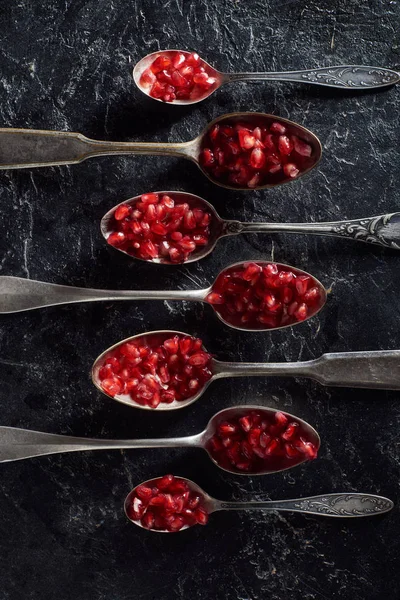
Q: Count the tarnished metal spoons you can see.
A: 7